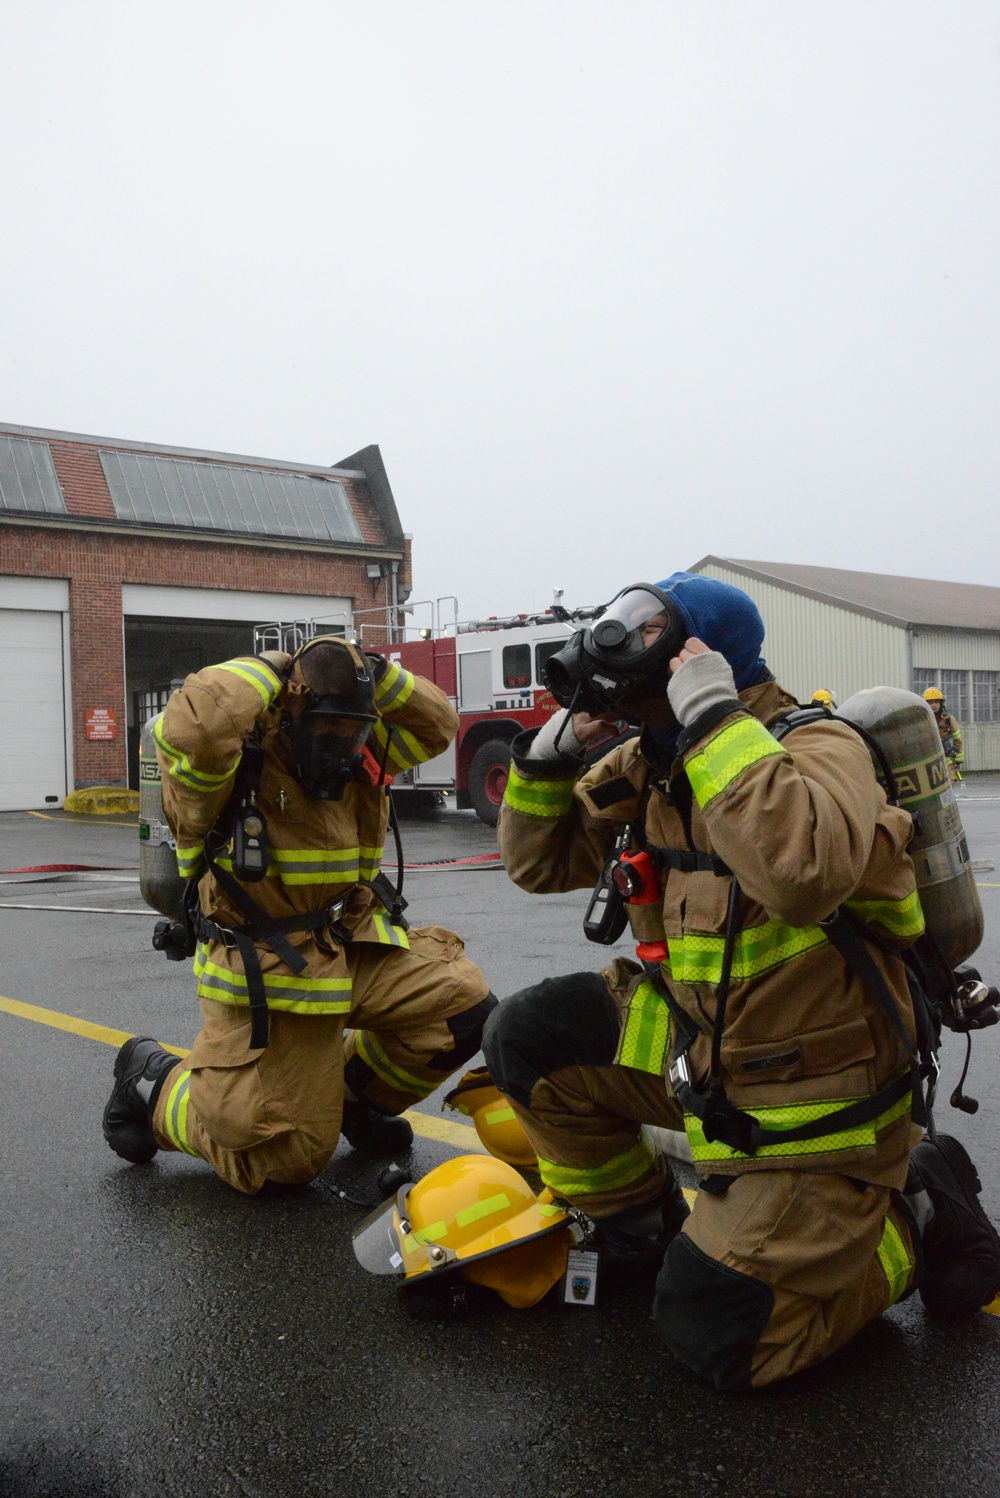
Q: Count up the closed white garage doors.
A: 1